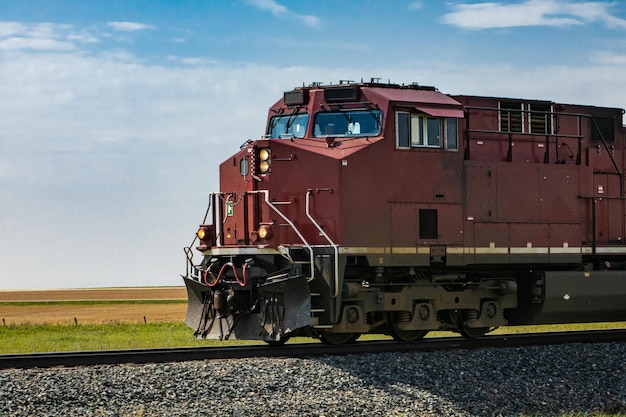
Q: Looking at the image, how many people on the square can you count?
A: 0